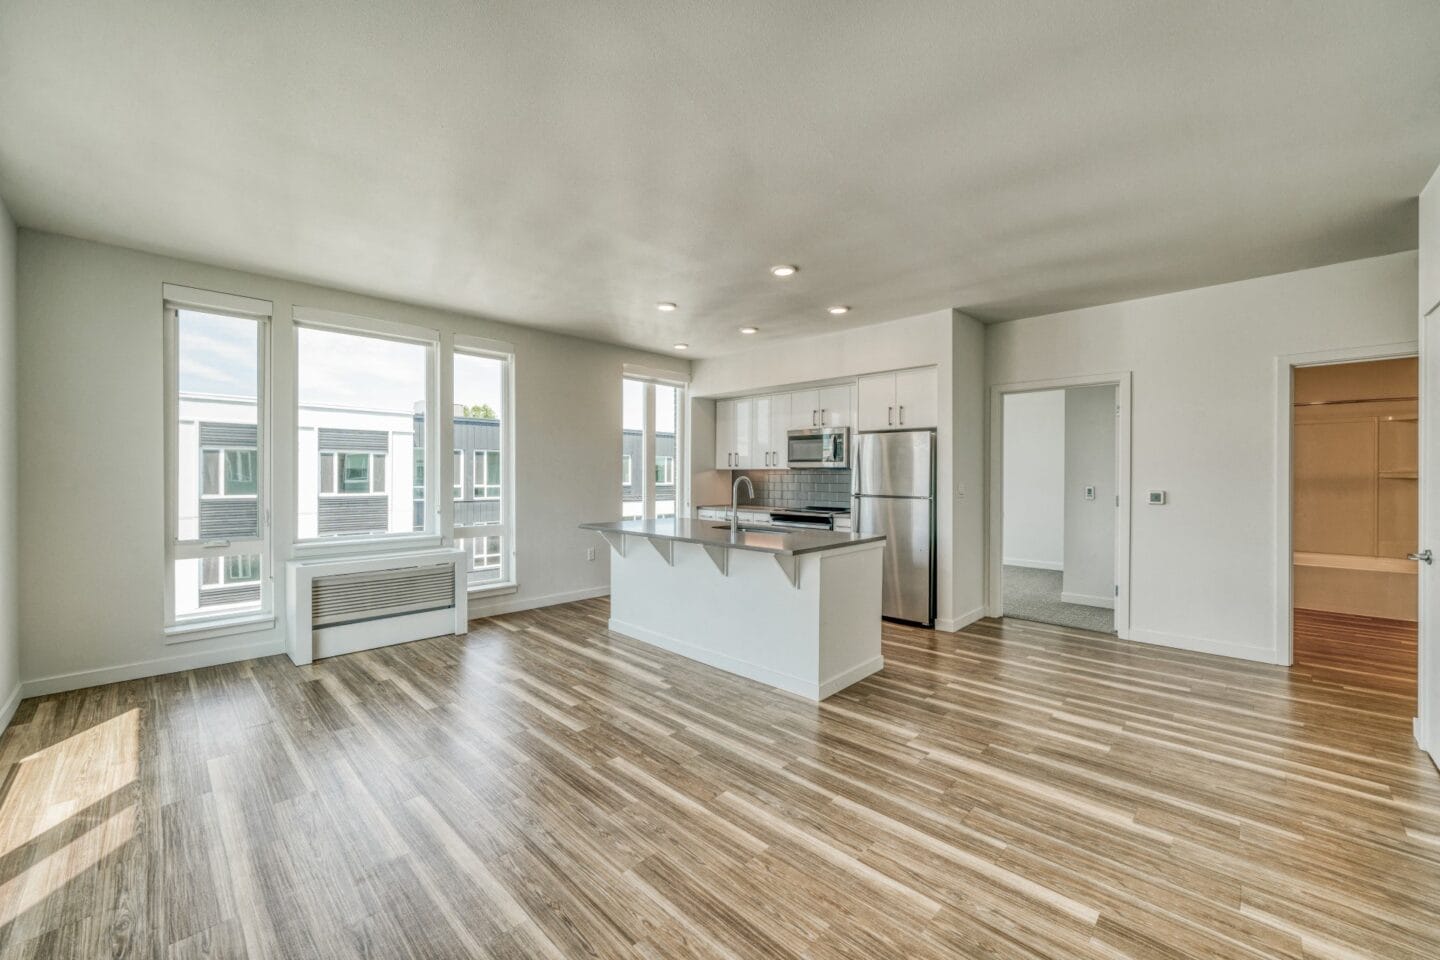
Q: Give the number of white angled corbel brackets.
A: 4